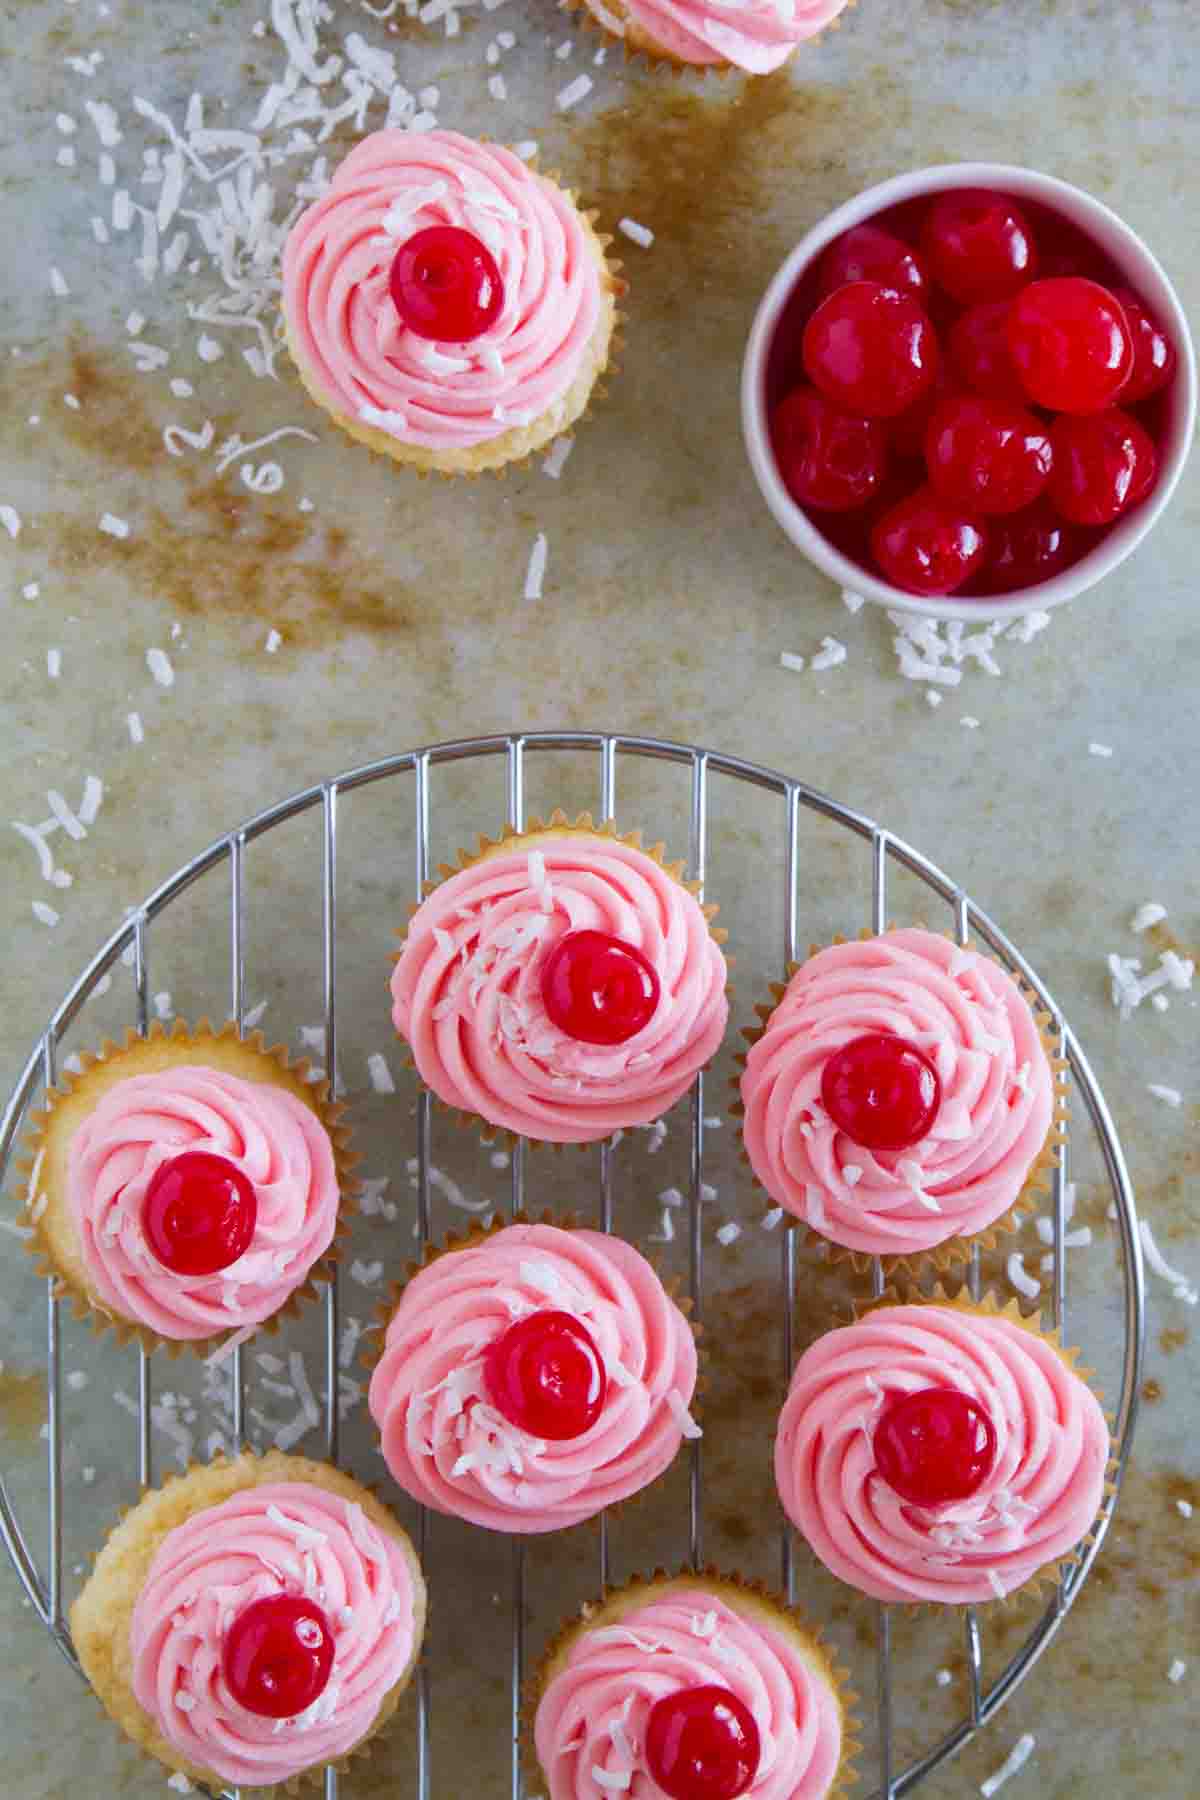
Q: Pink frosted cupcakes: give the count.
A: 9